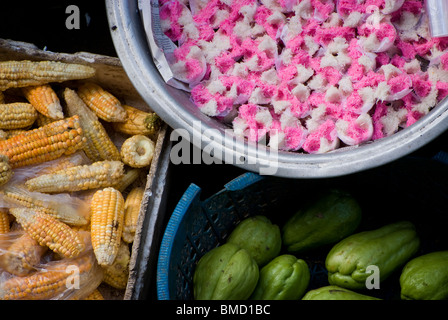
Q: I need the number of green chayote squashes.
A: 7